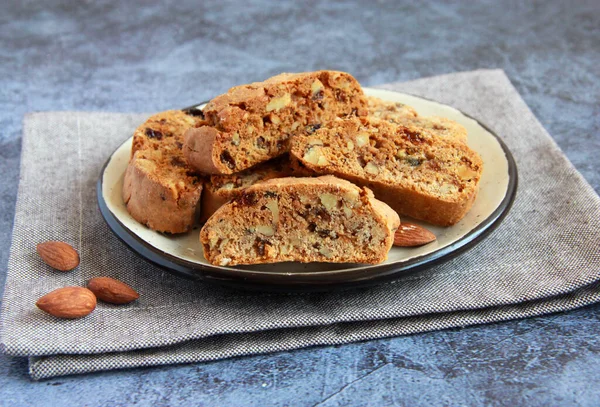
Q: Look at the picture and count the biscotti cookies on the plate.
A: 6